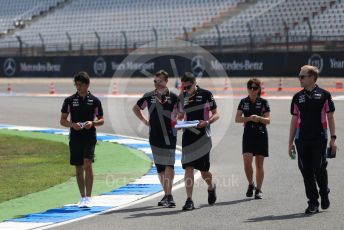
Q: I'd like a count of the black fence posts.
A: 11